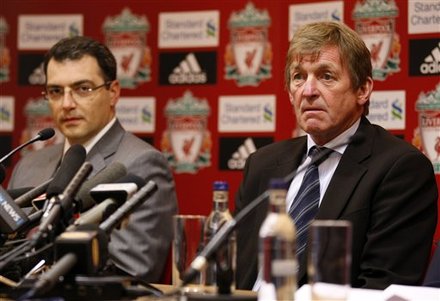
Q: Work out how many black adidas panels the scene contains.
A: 4